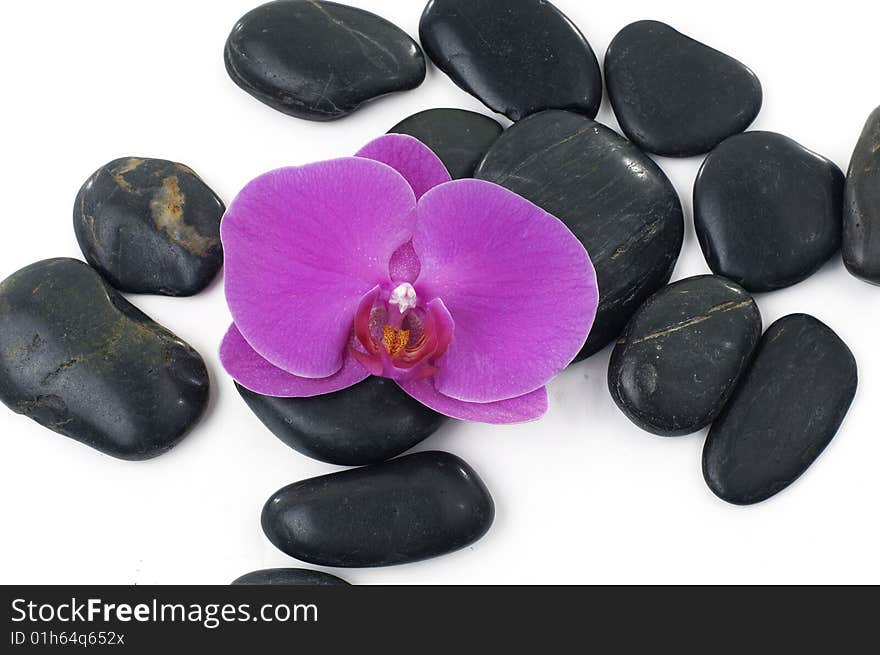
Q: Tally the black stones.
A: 14